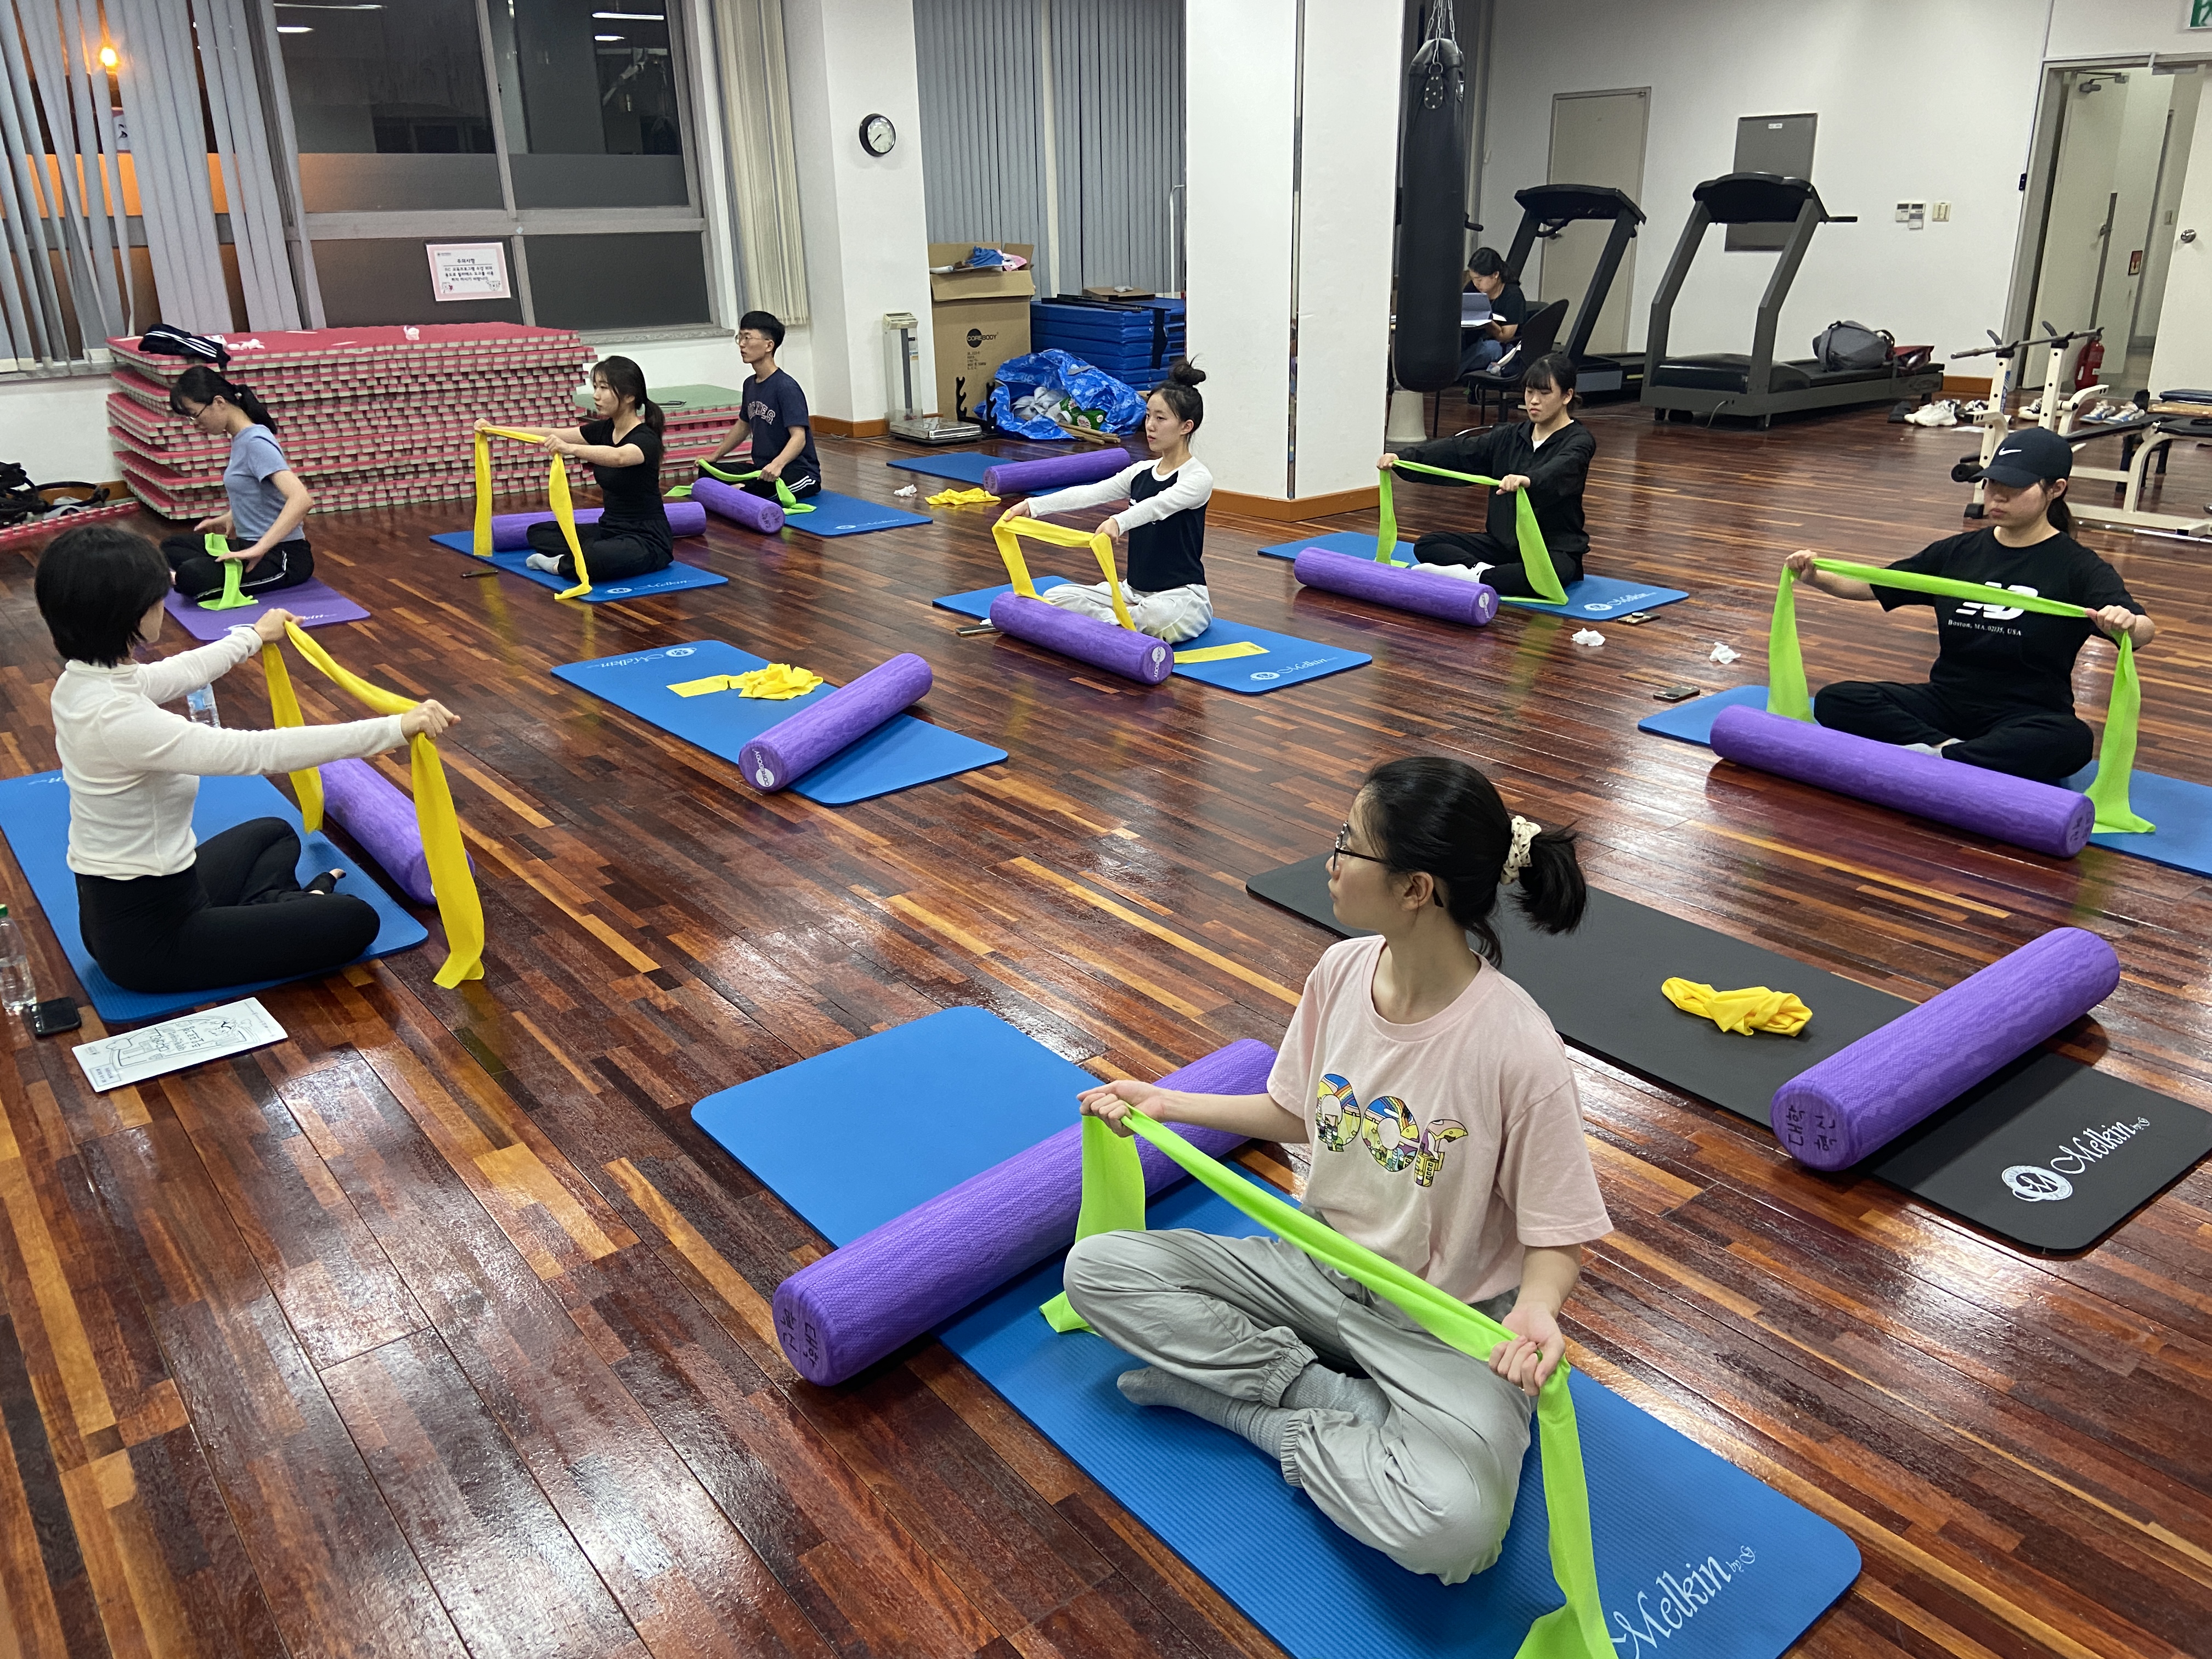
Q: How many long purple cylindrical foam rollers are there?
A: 10